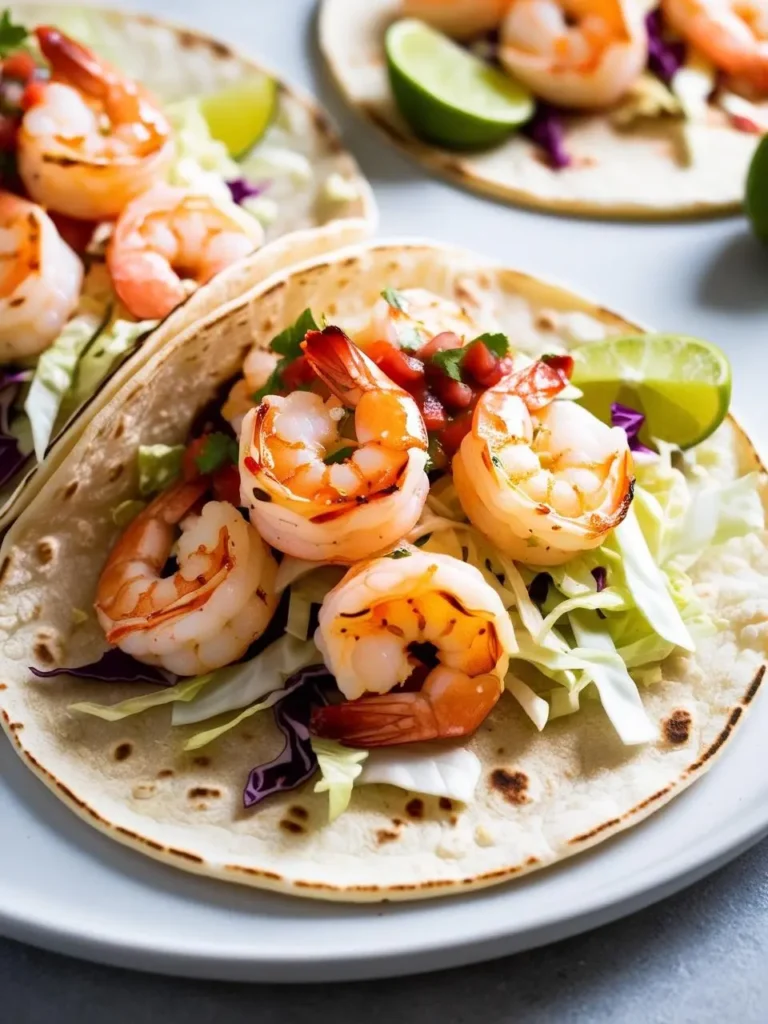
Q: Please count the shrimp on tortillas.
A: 10